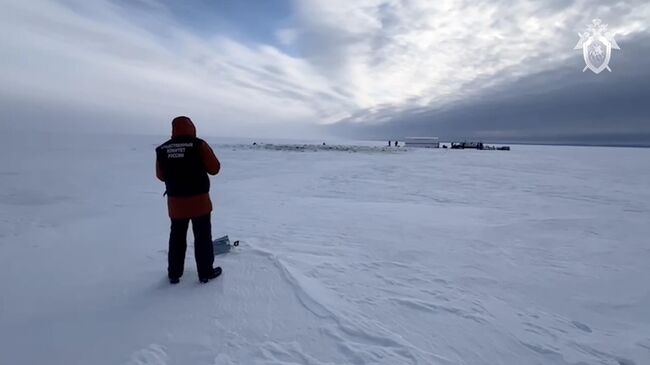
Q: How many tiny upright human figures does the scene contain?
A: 2